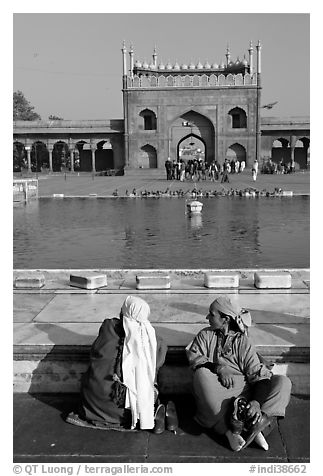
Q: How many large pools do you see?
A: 1